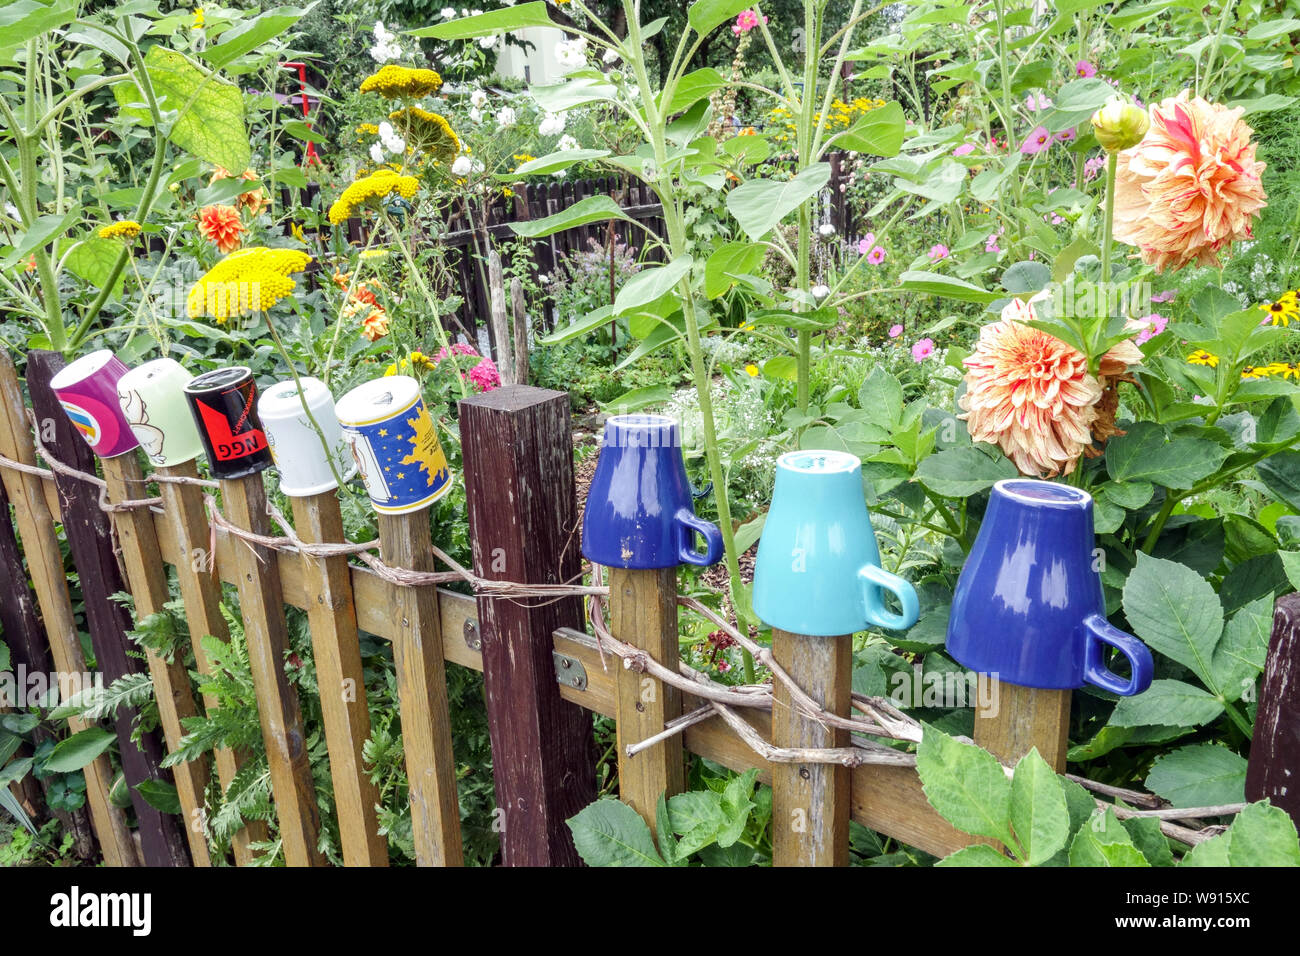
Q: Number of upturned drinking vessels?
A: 8